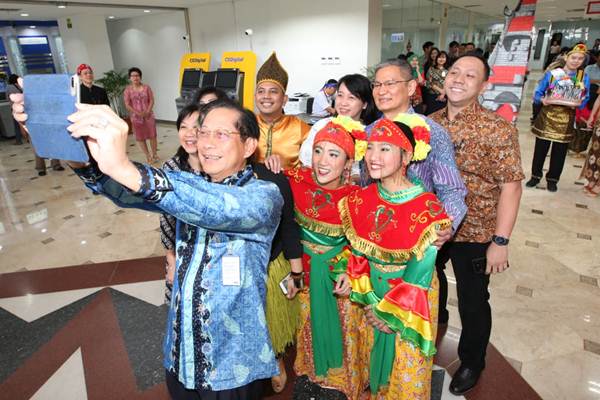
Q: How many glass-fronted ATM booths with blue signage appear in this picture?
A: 2